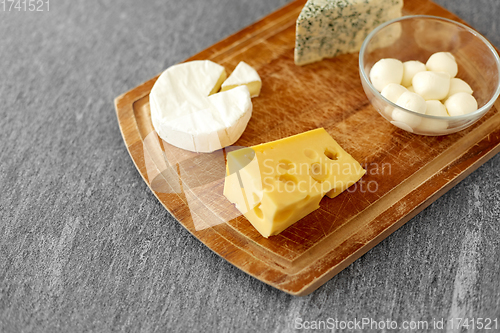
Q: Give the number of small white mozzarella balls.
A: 9